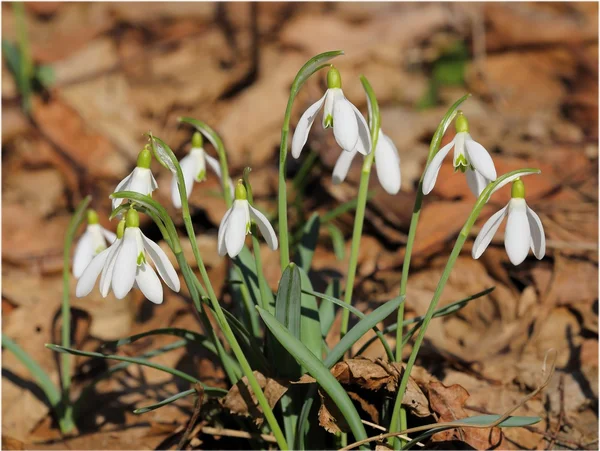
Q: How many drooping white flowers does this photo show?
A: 10